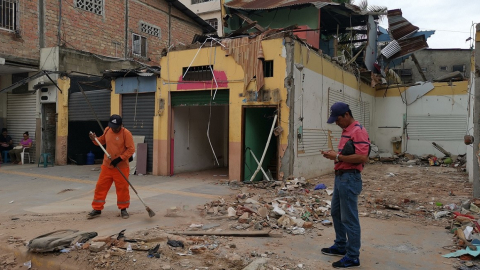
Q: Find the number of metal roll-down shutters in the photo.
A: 4